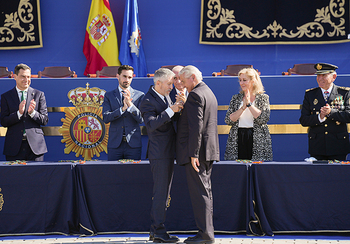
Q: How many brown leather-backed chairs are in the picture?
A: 6